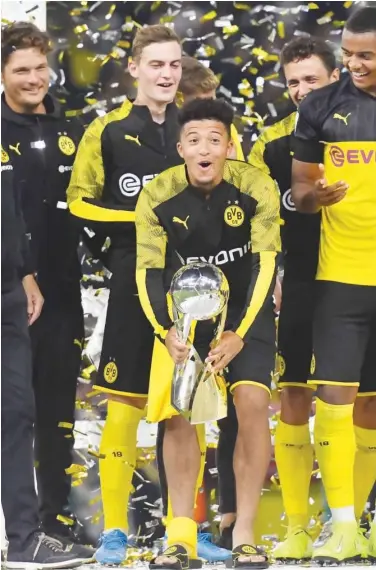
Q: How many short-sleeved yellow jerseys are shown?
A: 1